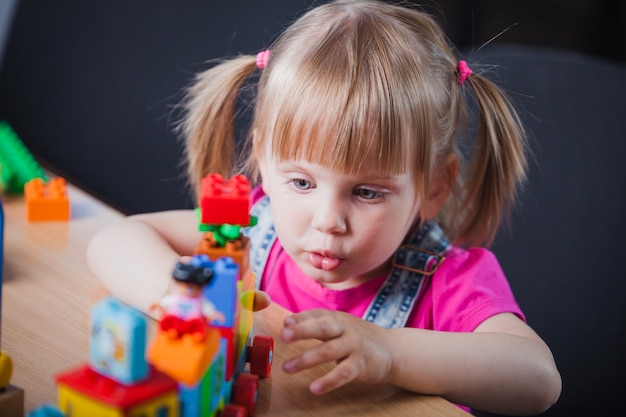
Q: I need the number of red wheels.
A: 3